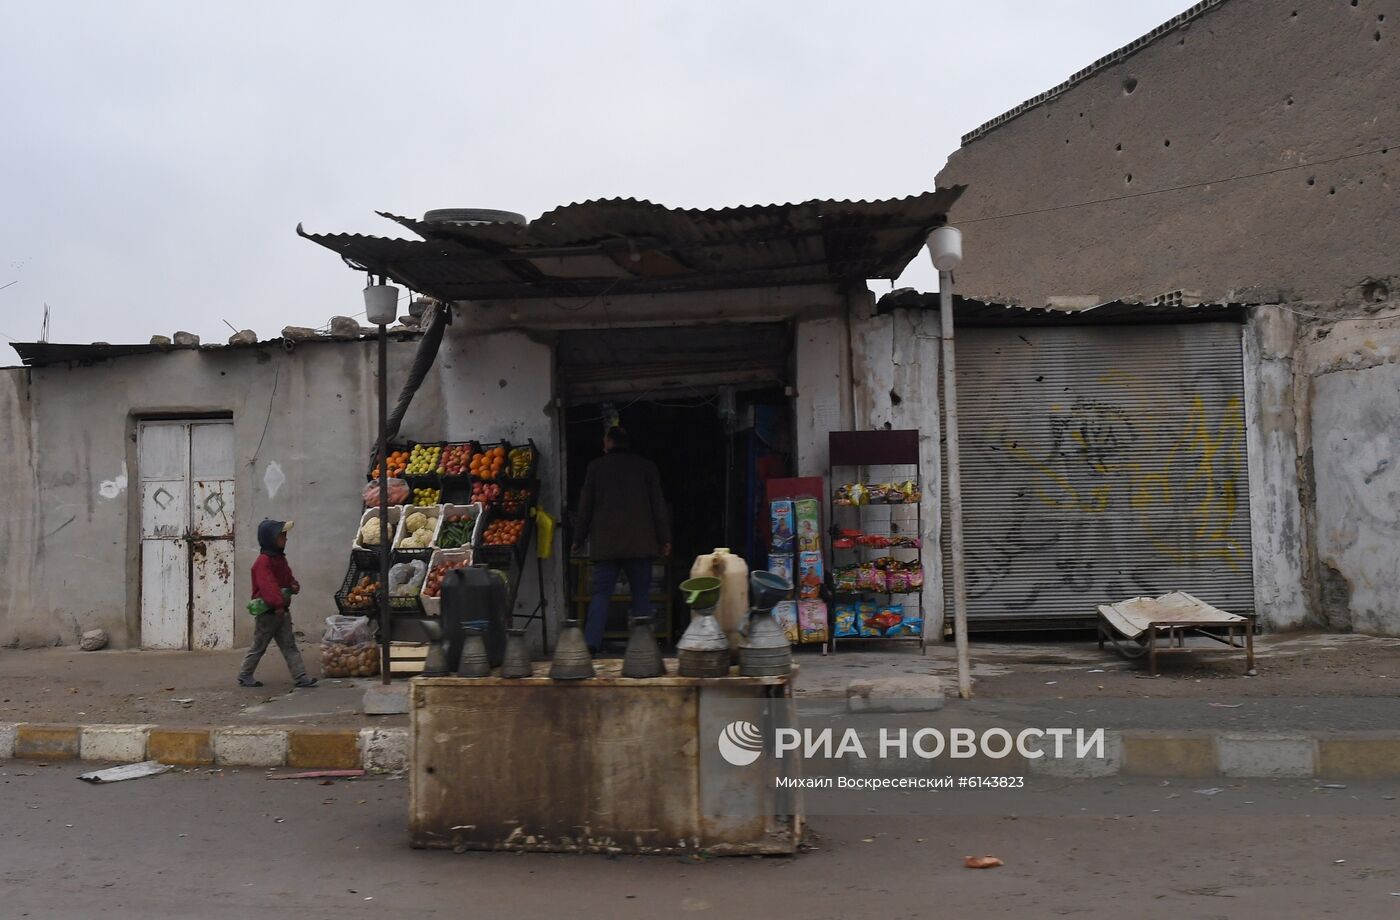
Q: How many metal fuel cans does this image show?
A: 7